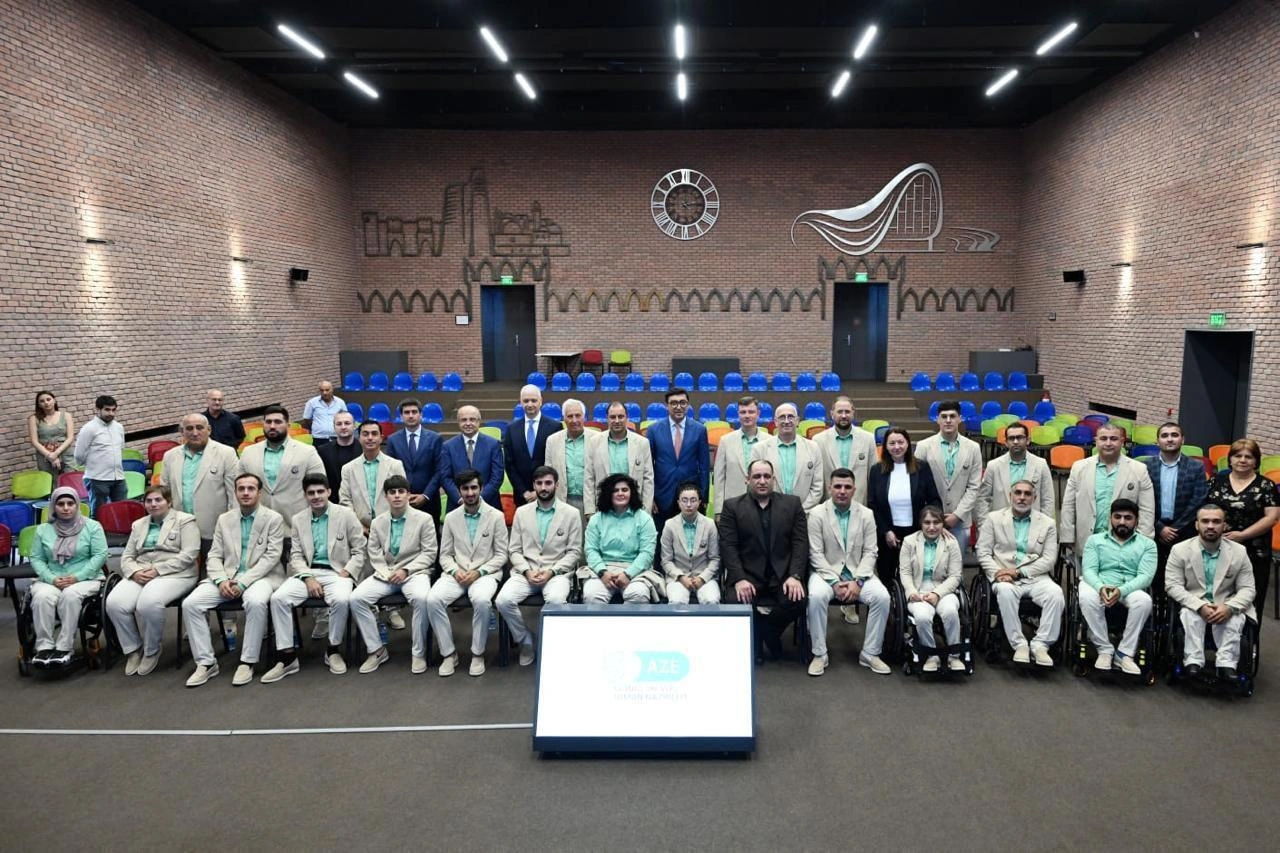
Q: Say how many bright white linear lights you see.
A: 10